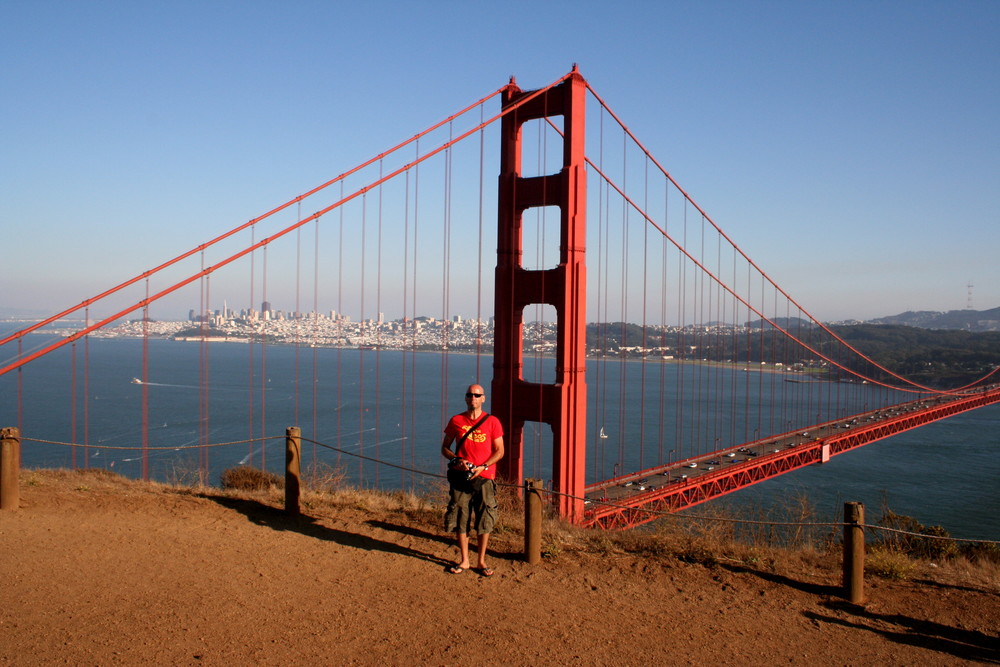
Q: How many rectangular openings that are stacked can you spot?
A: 4